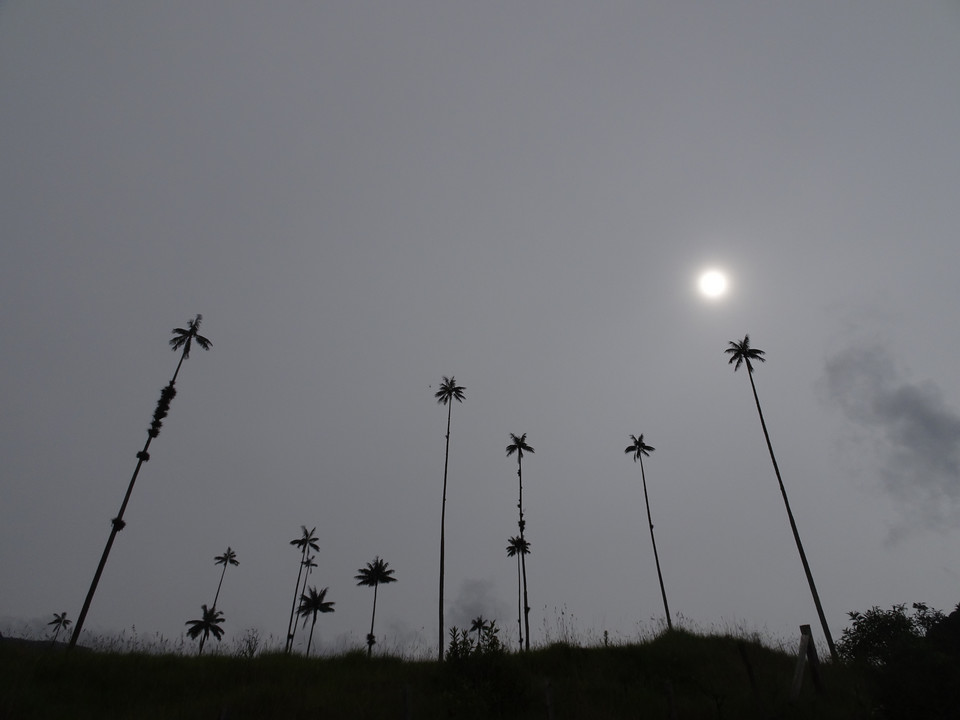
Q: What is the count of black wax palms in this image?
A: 14